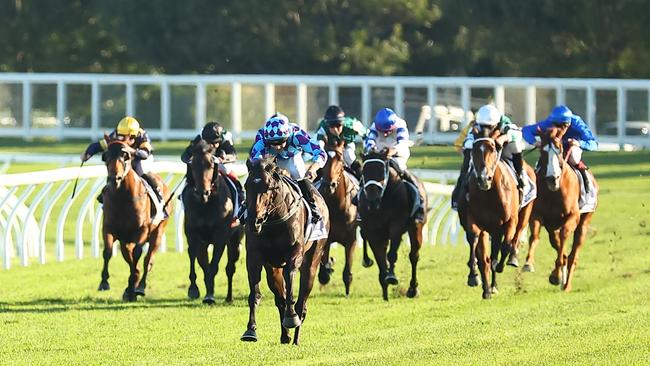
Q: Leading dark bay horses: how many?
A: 1